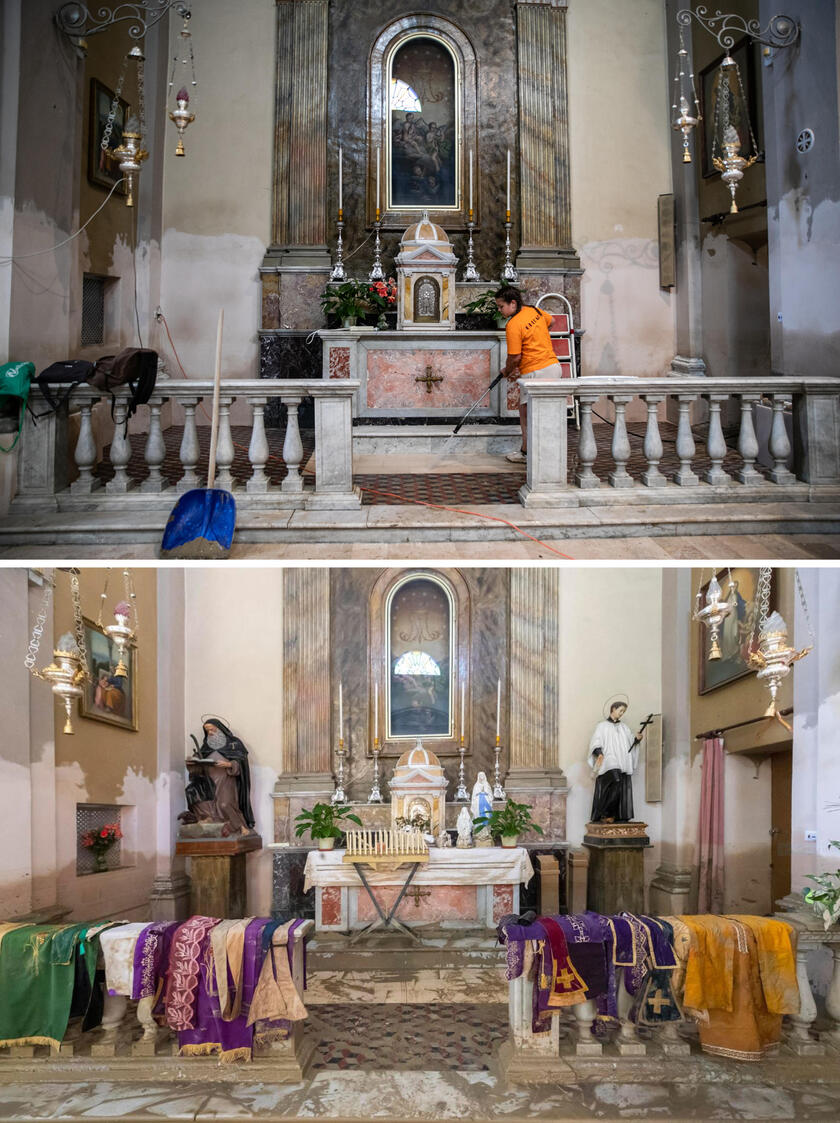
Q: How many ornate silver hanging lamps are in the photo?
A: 8